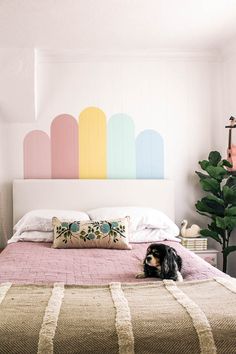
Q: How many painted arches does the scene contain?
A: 5